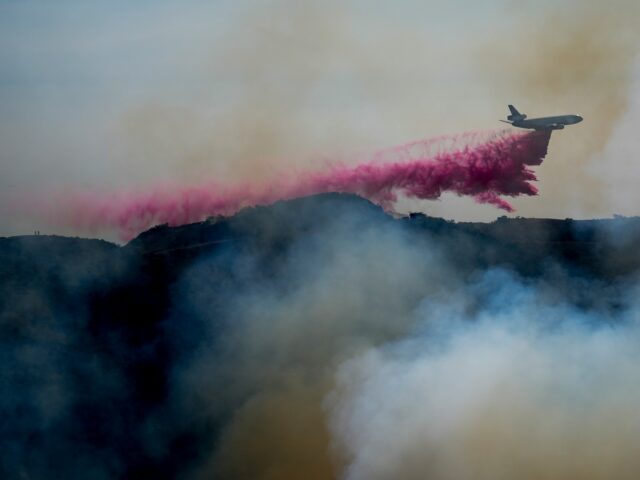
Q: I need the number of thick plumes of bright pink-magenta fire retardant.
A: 1